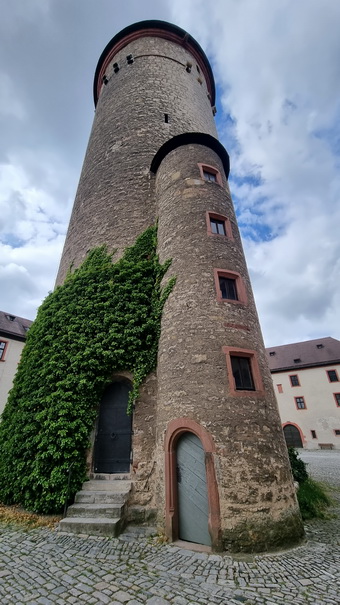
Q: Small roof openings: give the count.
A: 5